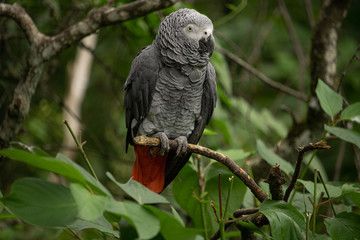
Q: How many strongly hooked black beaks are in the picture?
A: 1